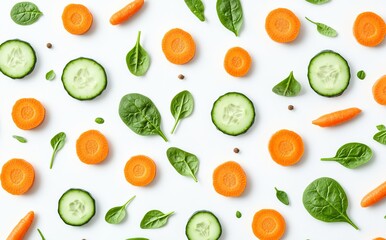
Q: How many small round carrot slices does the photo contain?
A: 13